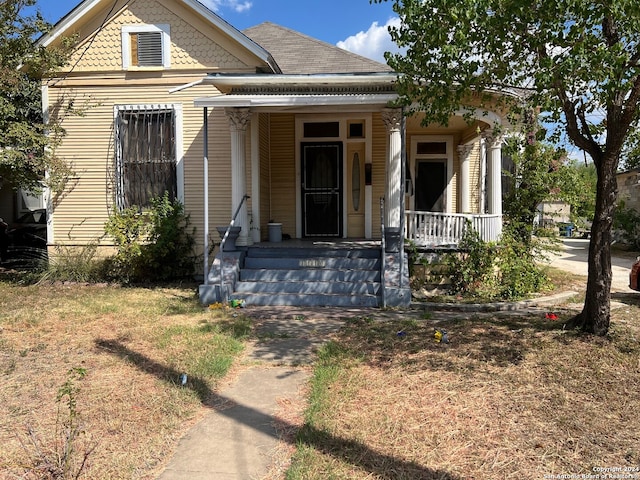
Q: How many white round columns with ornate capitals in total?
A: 4